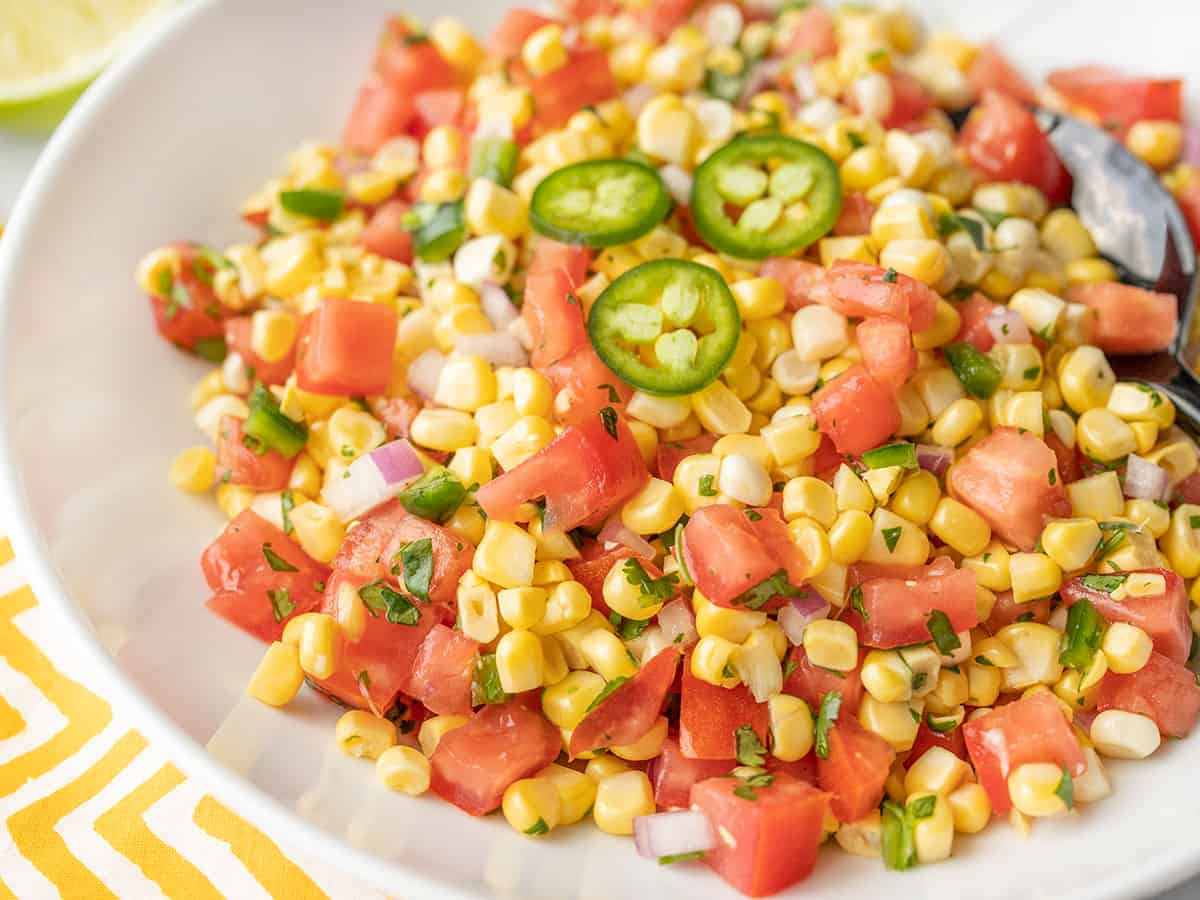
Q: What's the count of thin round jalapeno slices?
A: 3